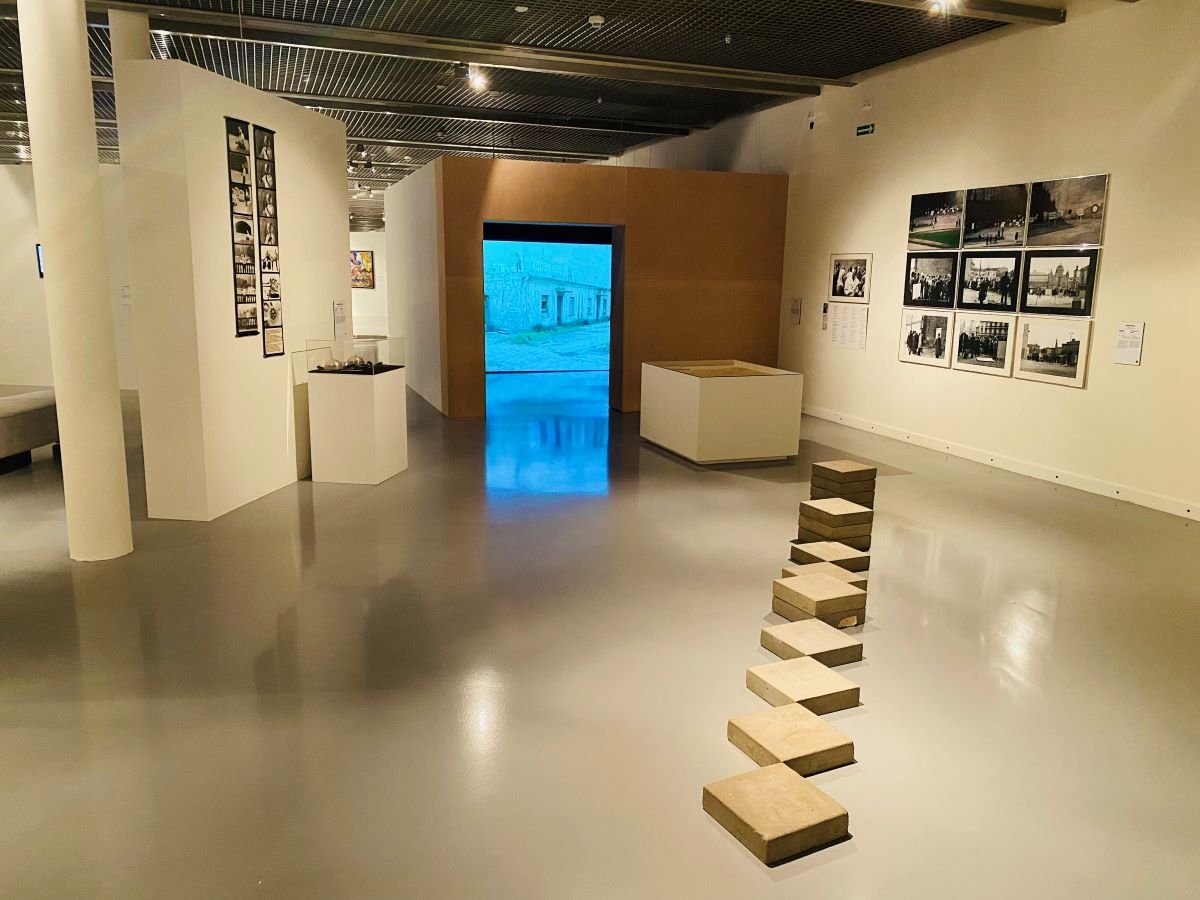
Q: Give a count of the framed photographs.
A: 10